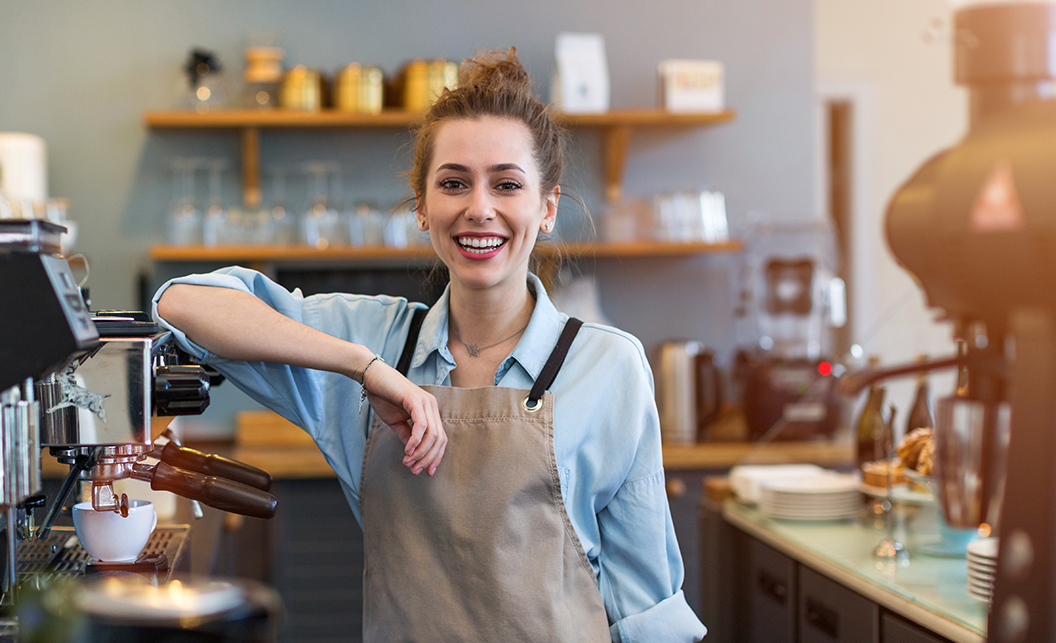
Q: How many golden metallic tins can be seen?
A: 3